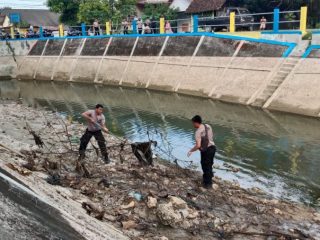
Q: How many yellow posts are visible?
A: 6